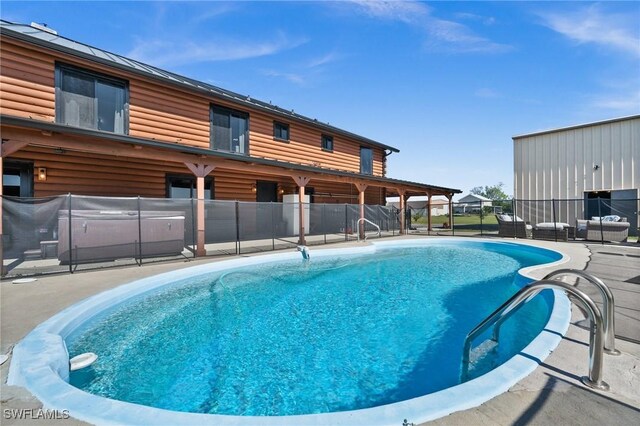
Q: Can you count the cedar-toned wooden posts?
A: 7